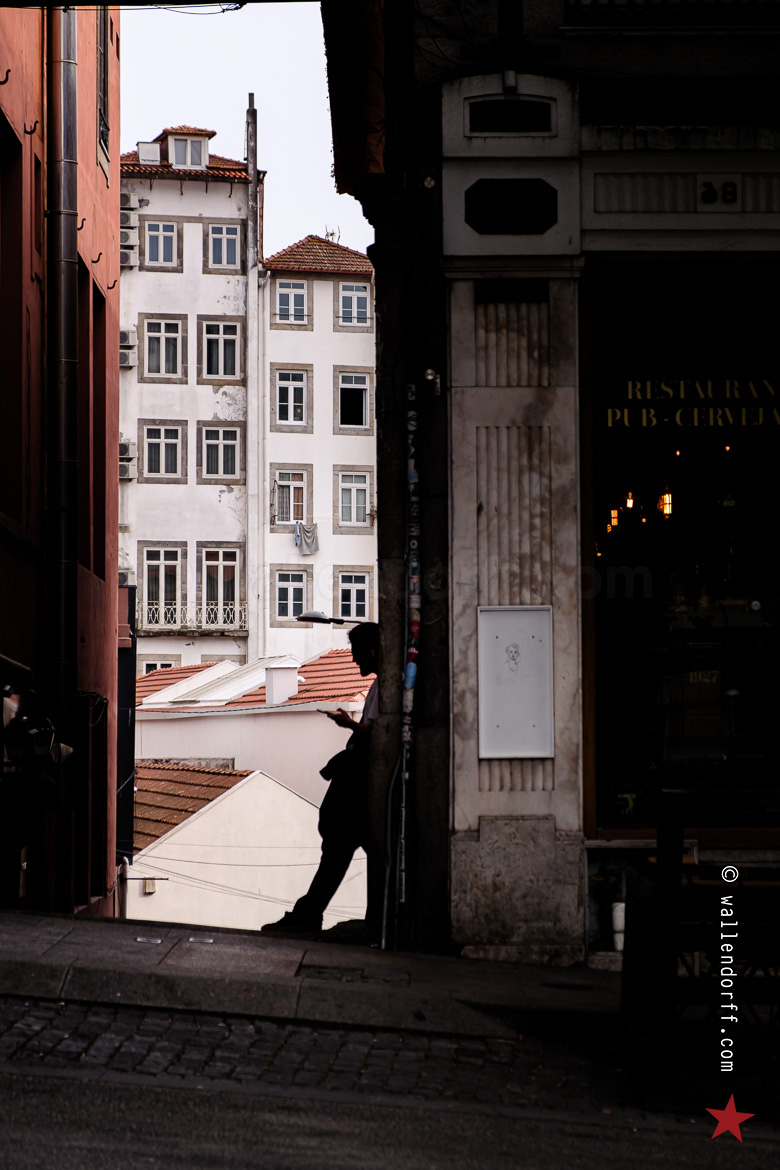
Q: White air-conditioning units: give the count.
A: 9